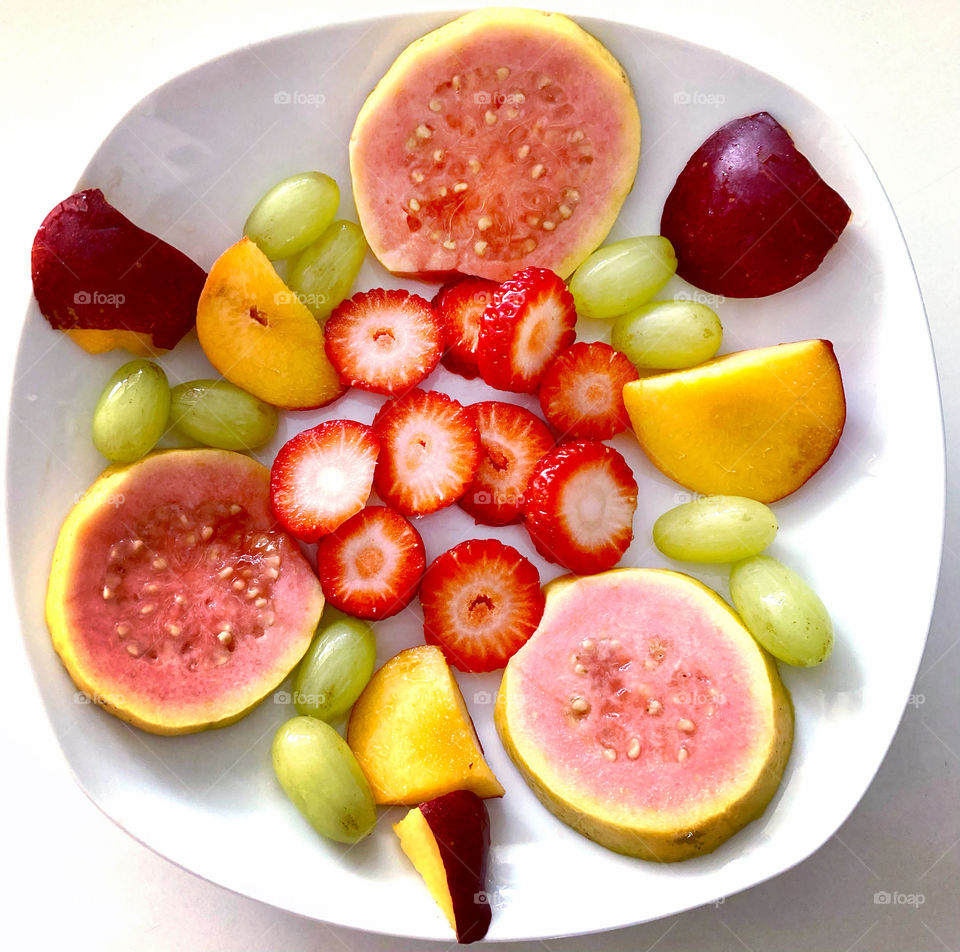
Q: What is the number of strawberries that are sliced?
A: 10